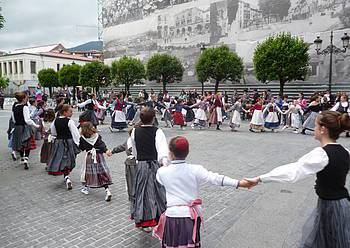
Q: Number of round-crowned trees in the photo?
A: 7